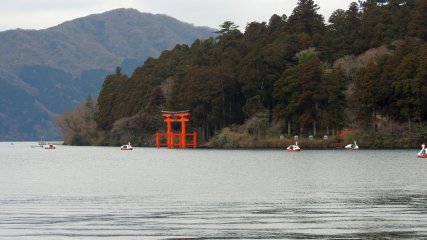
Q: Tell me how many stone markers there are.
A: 4